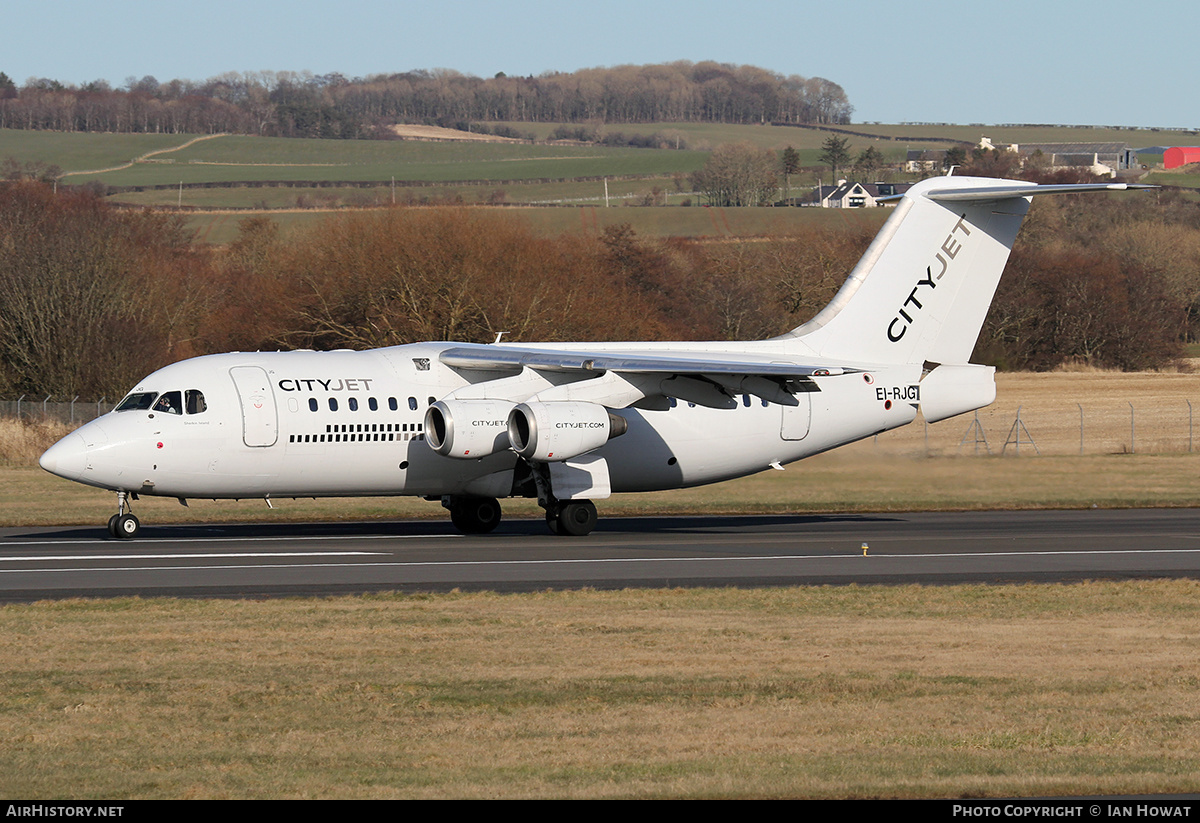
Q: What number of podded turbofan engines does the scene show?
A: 2